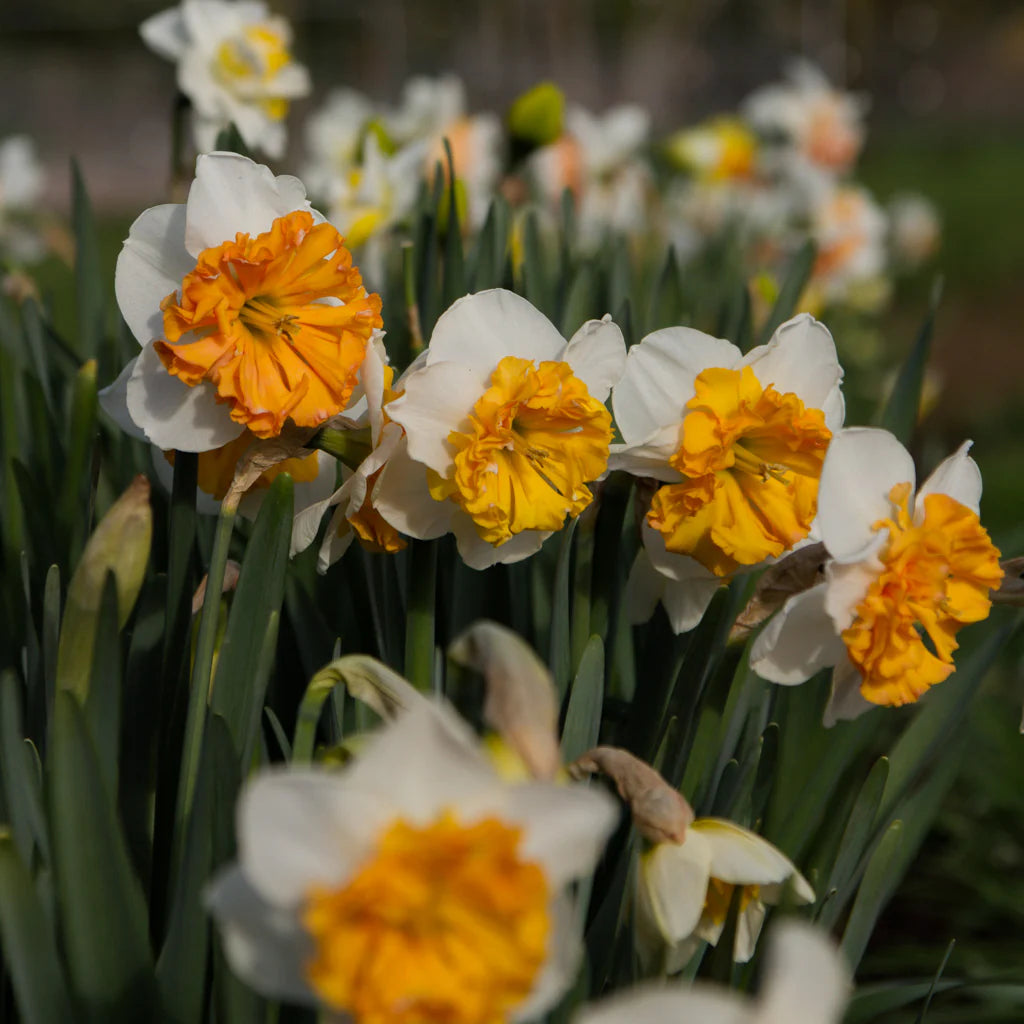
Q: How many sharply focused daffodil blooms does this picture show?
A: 4